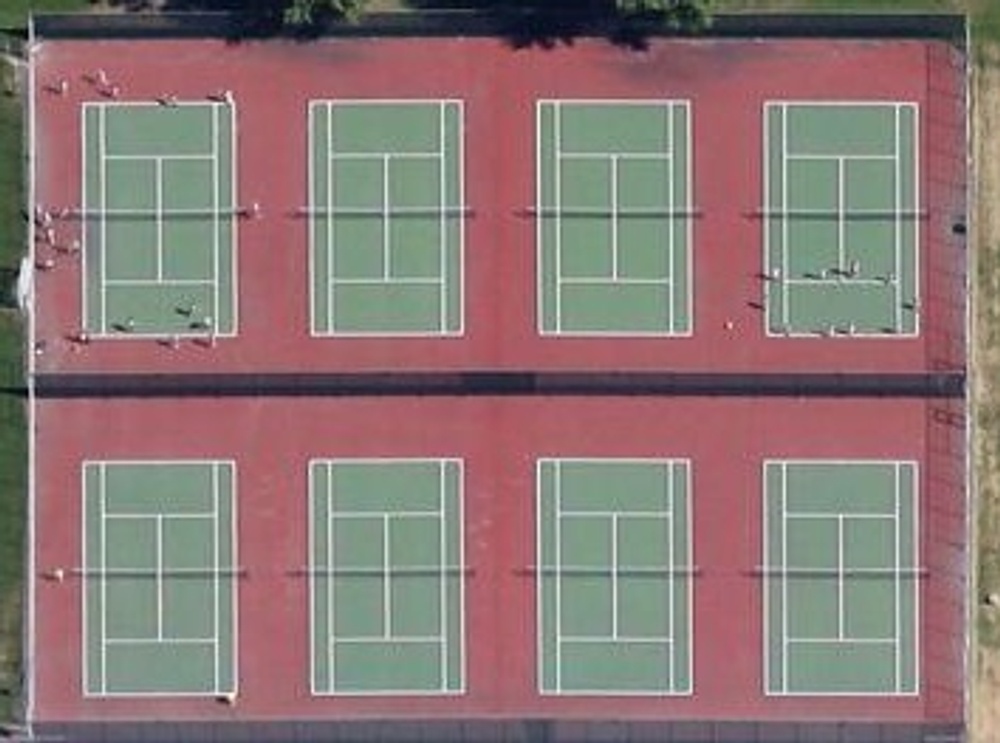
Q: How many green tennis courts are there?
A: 8